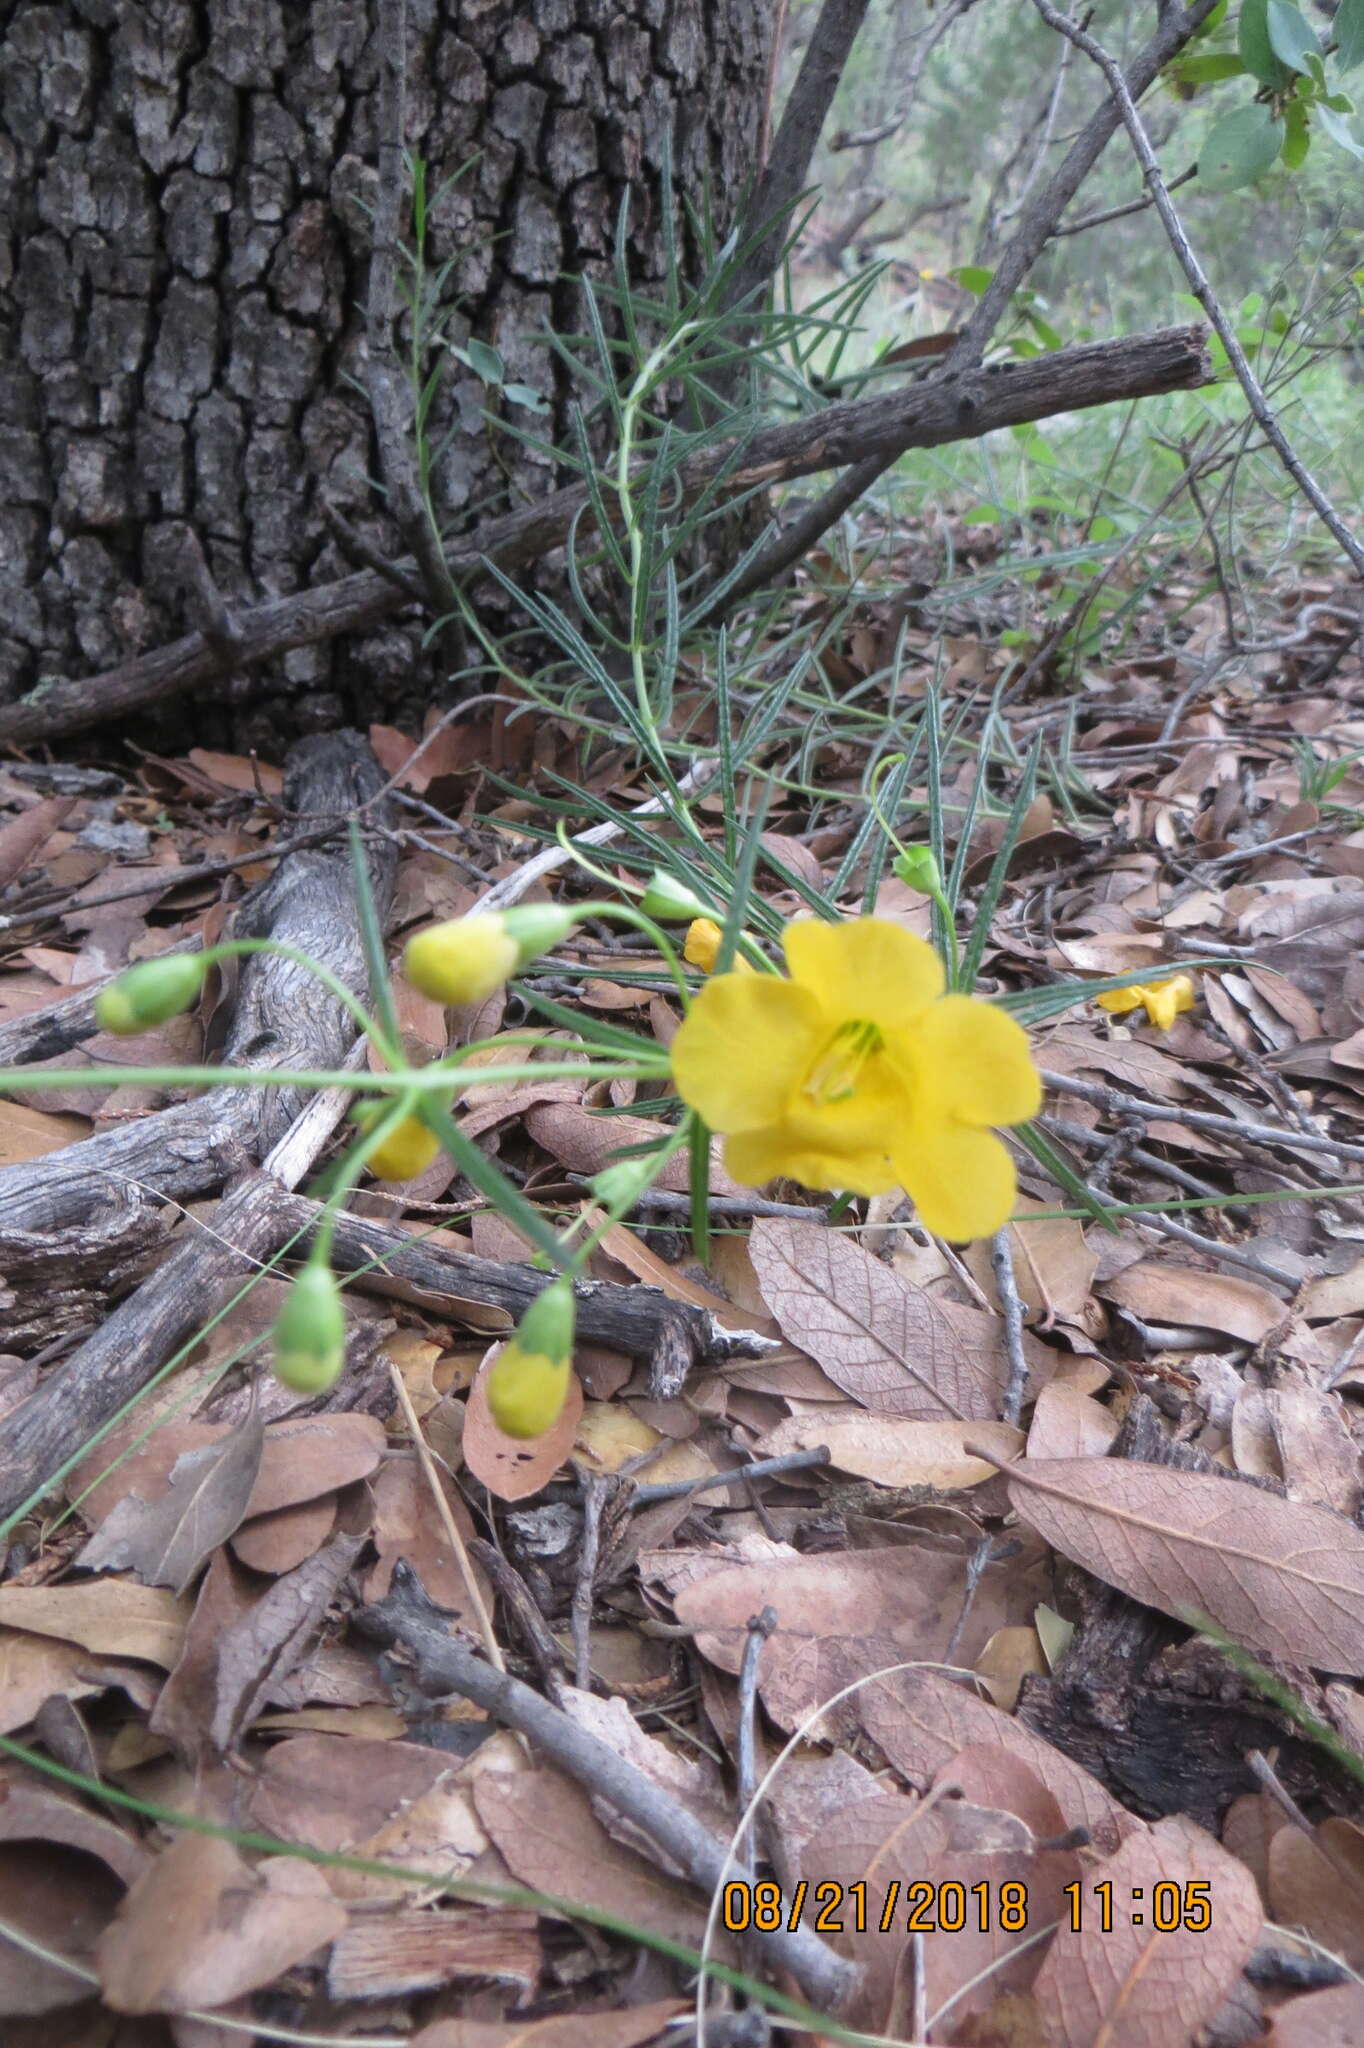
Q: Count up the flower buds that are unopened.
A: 5